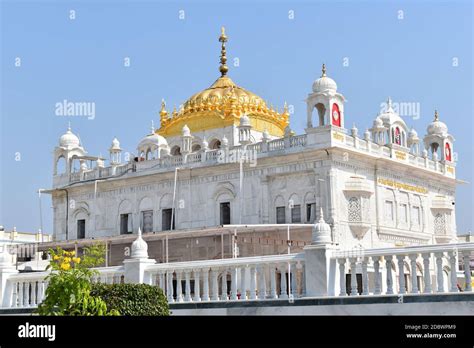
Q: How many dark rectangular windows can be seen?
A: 8